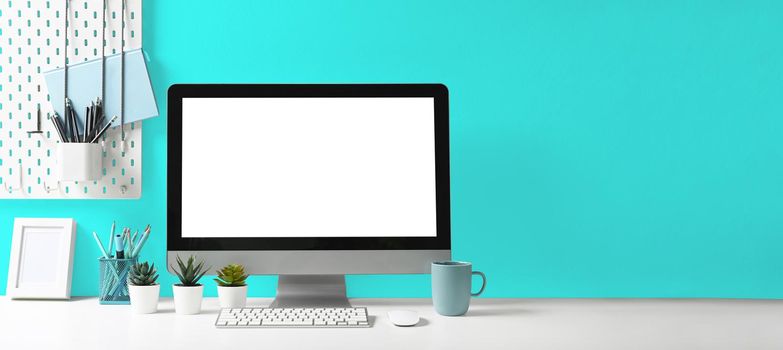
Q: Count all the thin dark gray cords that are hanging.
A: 3